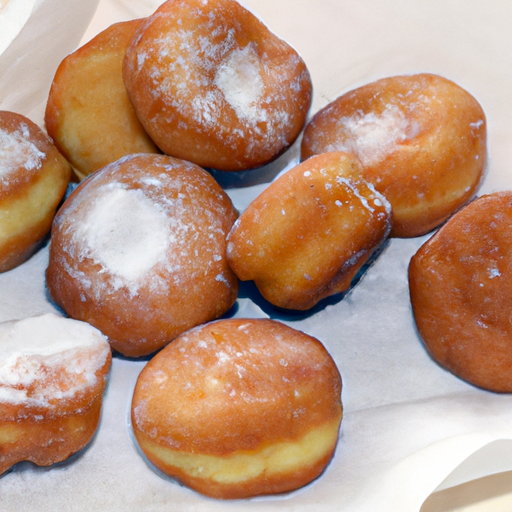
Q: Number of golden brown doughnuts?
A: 9